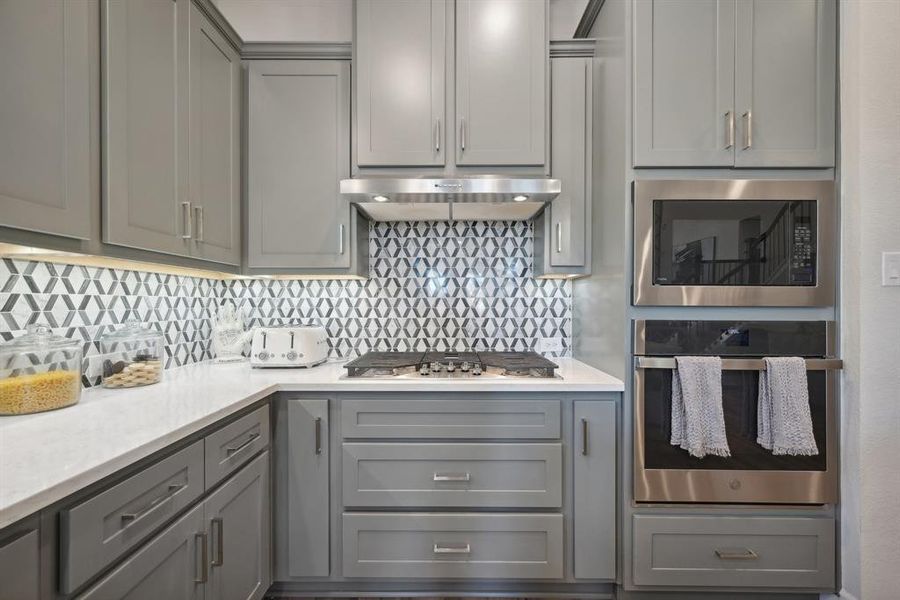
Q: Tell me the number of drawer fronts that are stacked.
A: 3